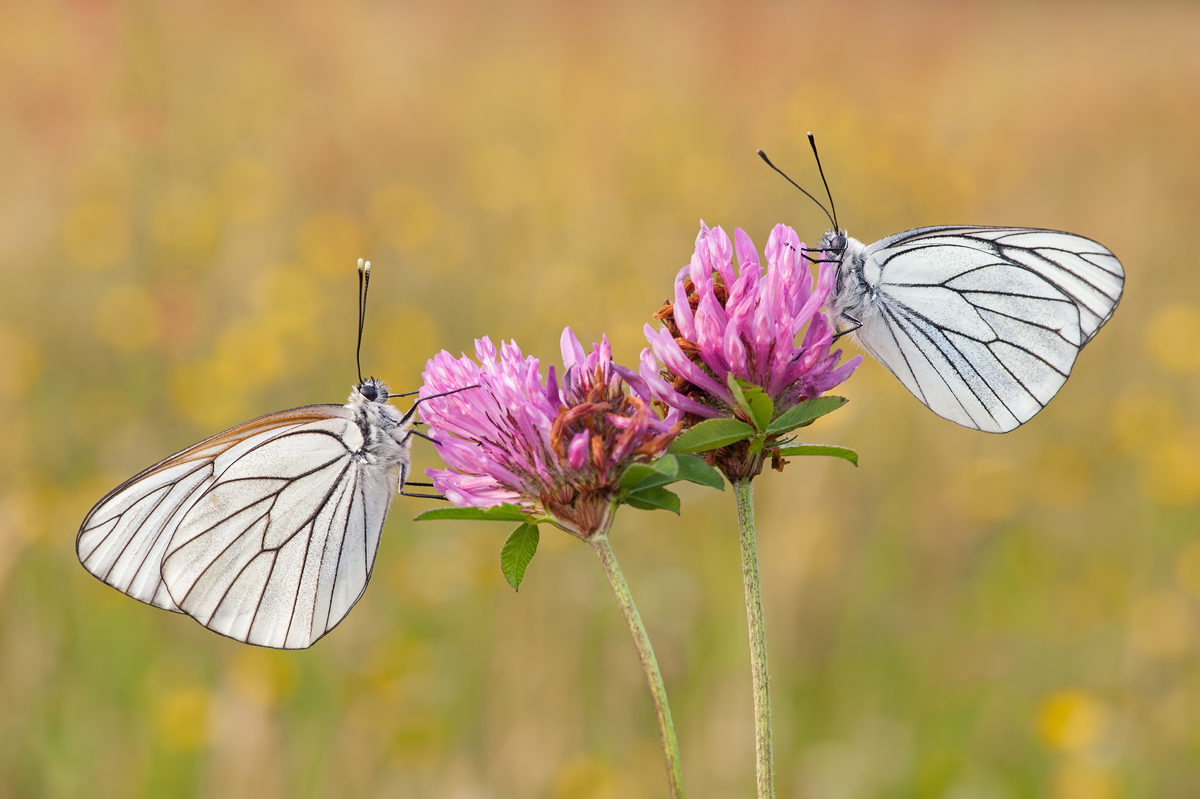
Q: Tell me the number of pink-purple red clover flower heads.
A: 2